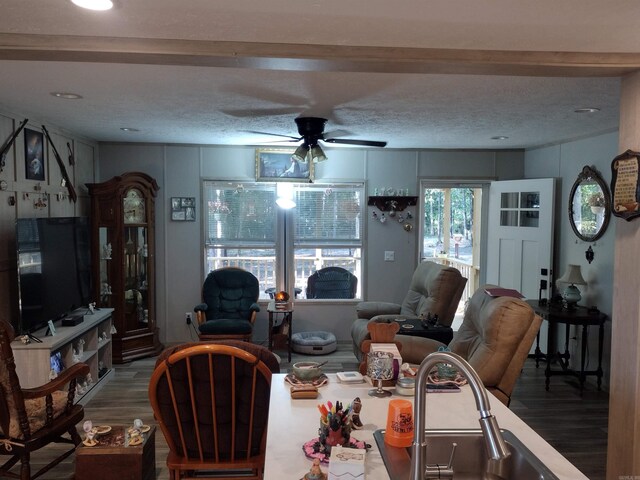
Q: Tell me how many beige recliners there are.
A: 2